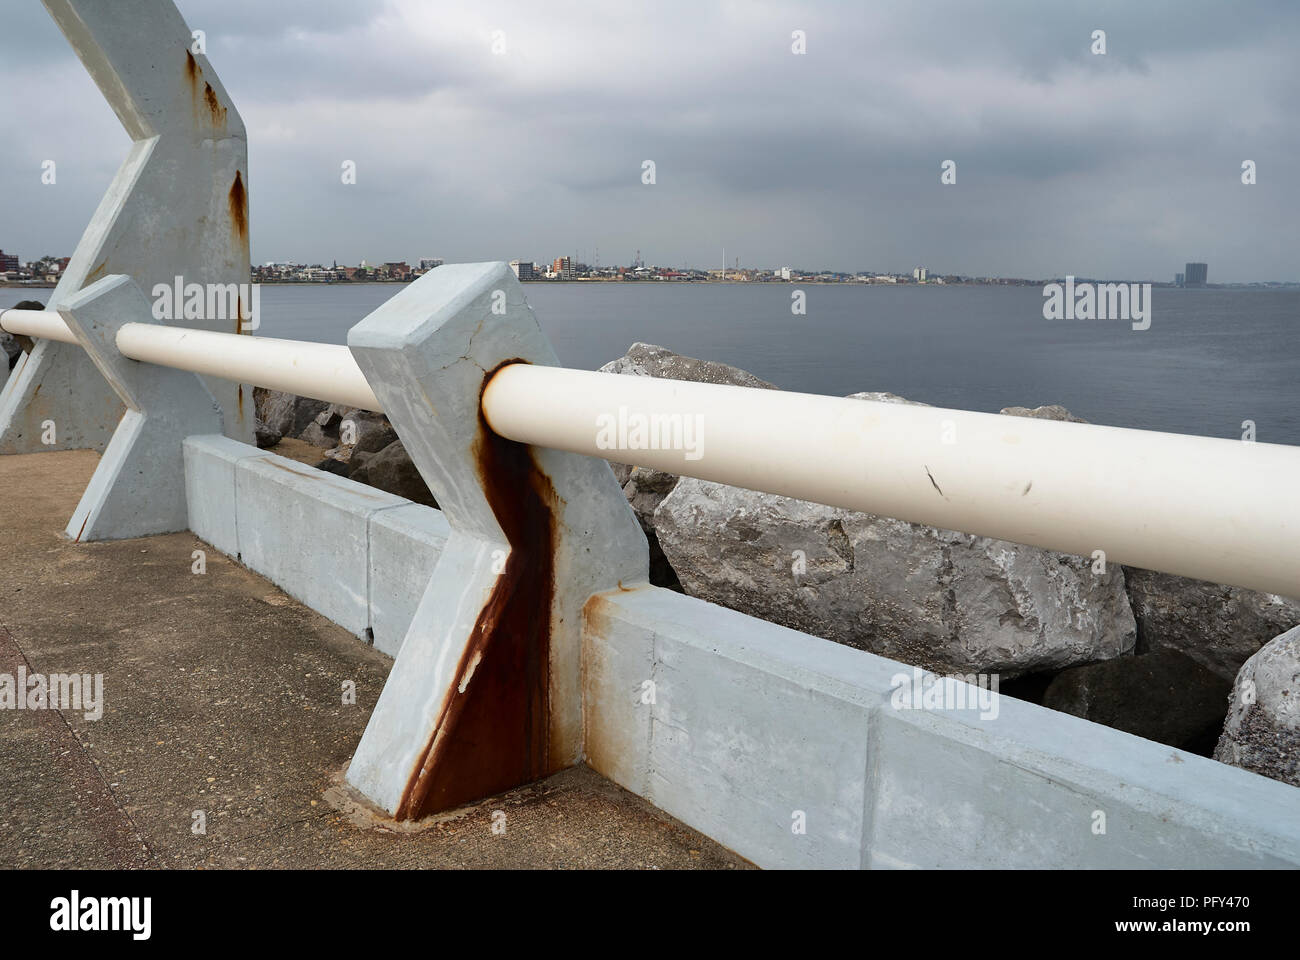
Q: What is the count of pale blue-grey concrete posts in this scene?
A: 3